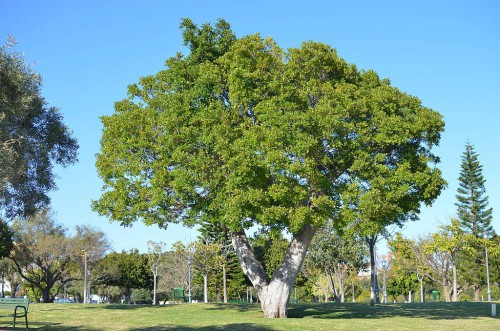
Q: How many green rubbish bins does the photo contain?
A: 2